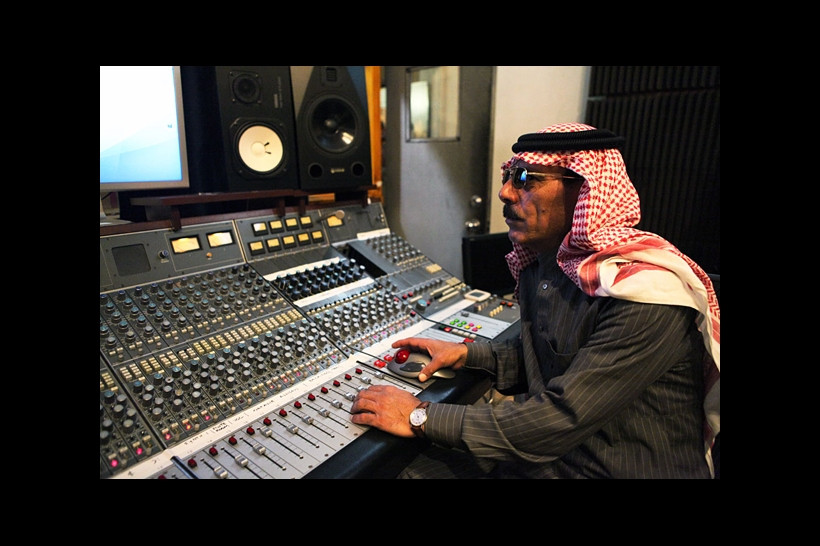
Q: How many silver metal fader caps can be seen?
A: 12